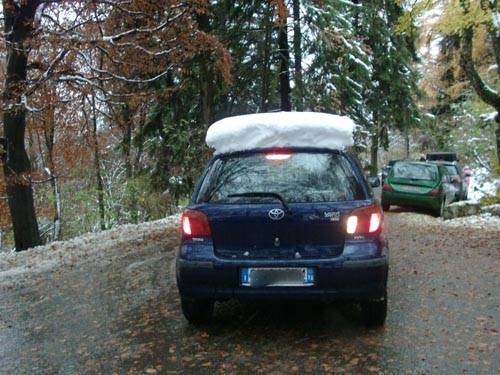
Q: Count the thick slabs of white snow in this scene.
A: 1